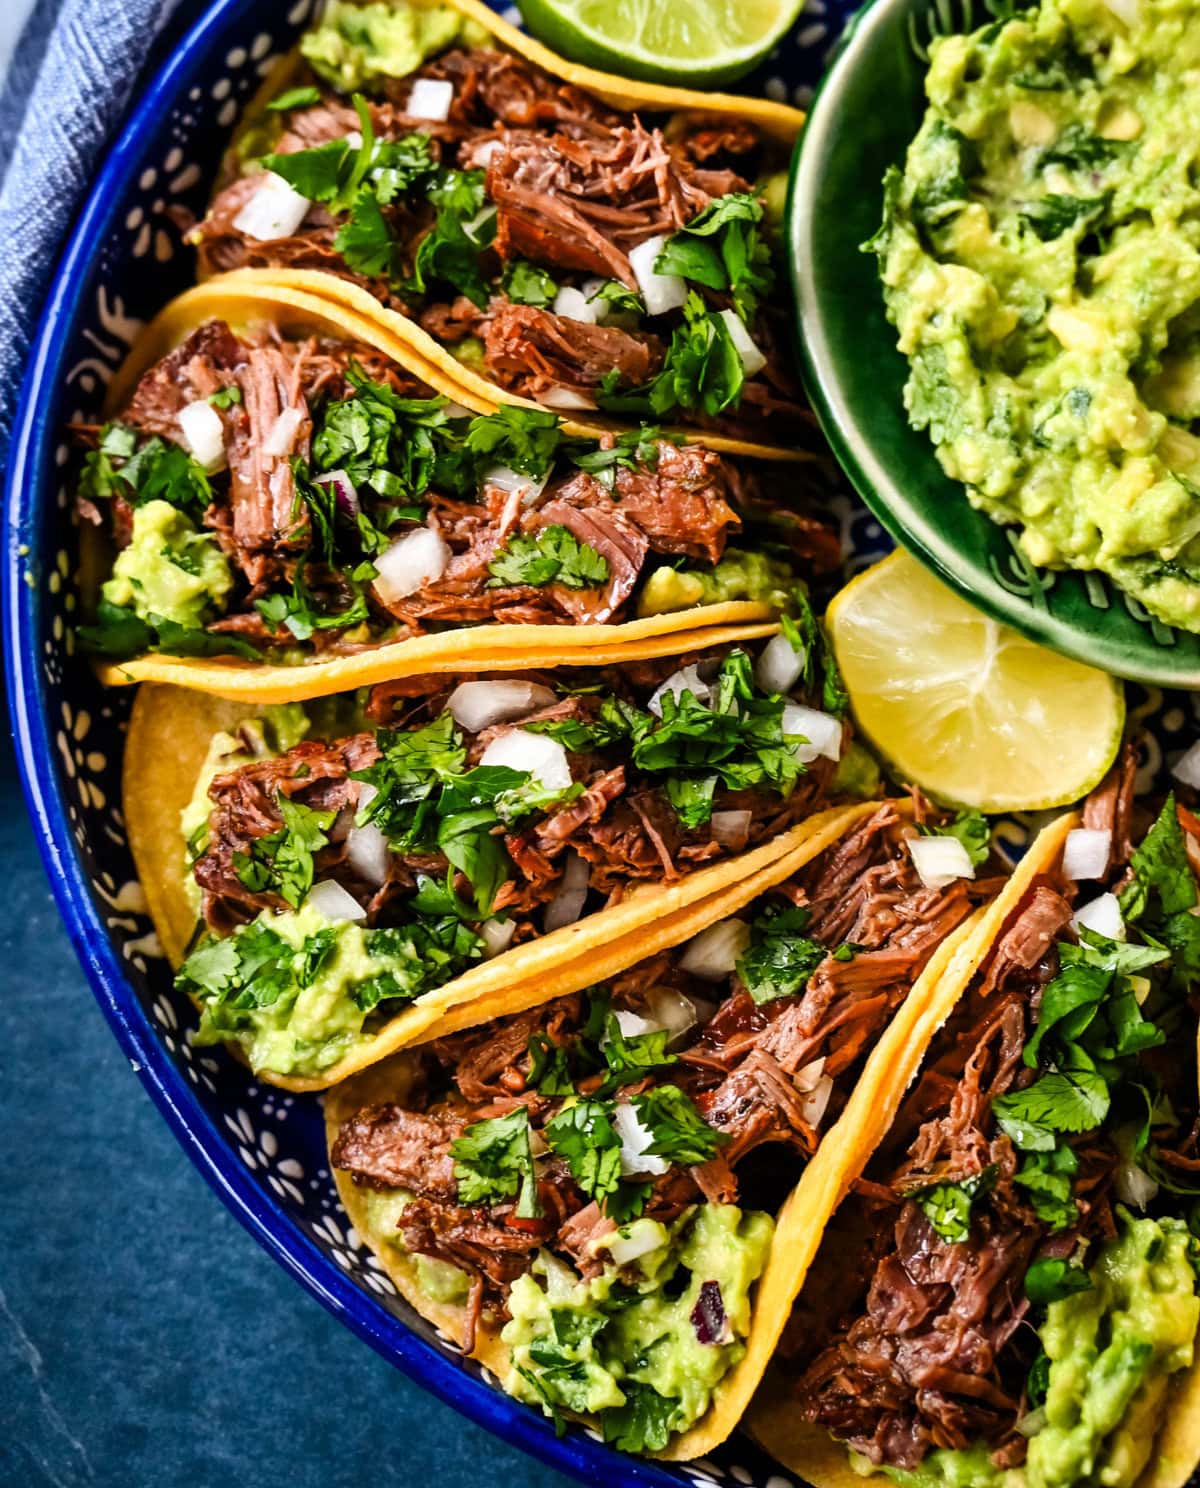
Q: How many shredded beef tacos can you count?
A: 5